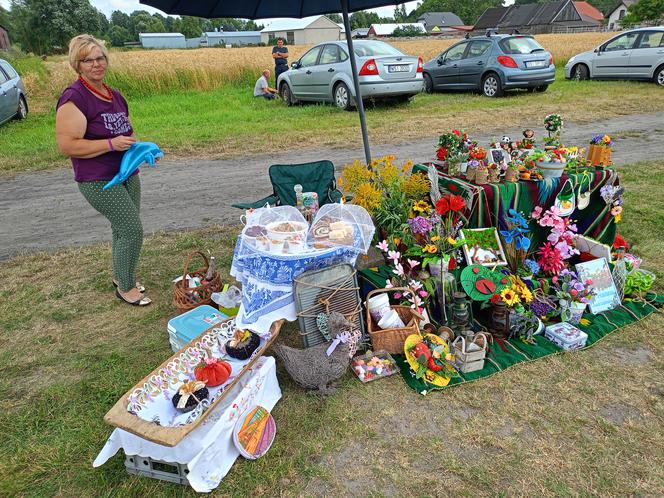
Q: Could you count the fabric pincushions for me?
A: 3